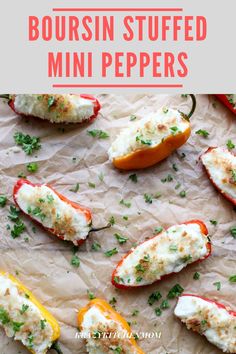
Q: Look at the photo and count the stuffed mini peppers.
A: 9